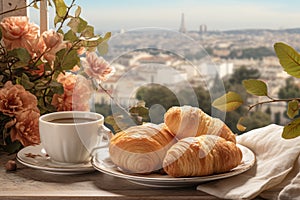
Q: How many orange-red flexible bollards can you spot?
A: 0